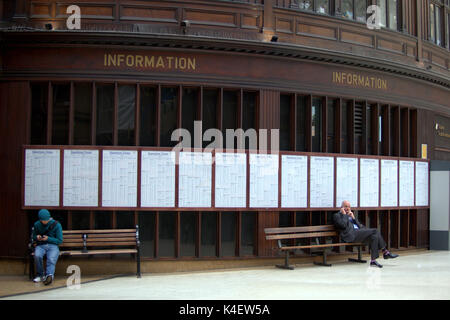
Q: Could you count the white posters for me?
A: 14